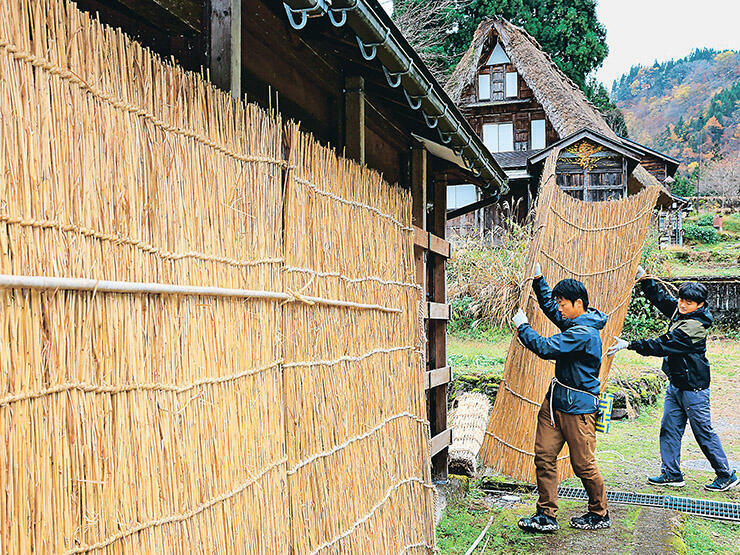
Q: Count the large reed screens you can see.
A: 3